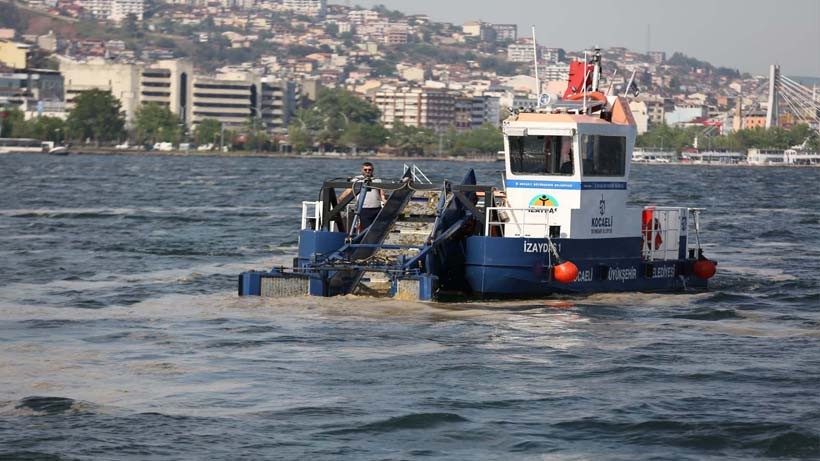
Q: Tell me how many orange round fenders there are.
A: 2